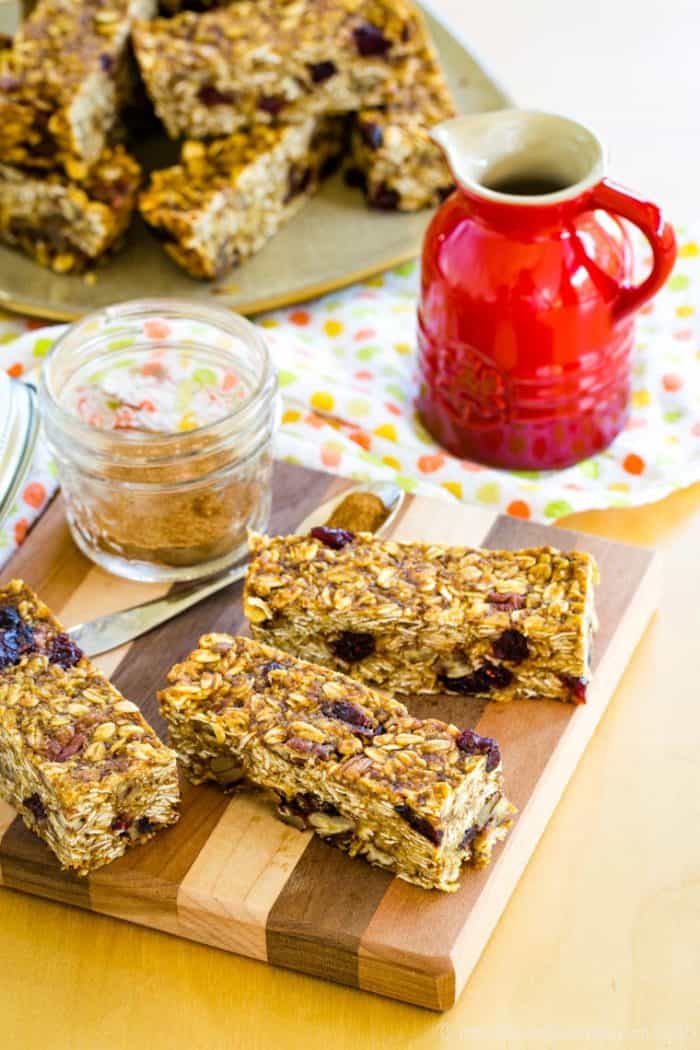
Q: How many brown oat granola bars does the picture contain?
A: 8